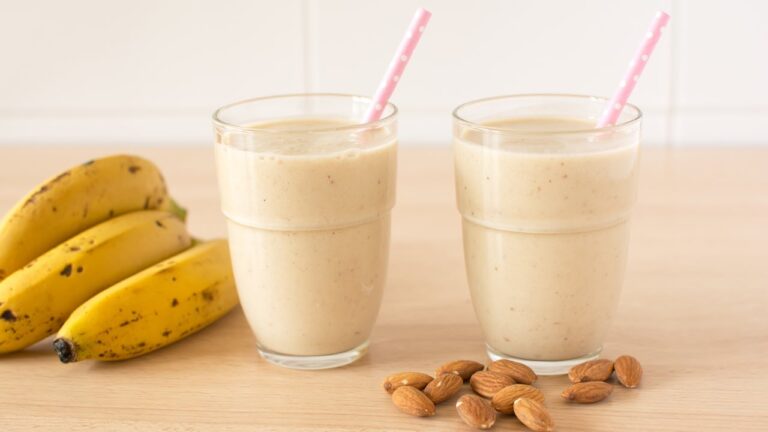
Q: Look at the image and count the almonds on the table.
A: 12